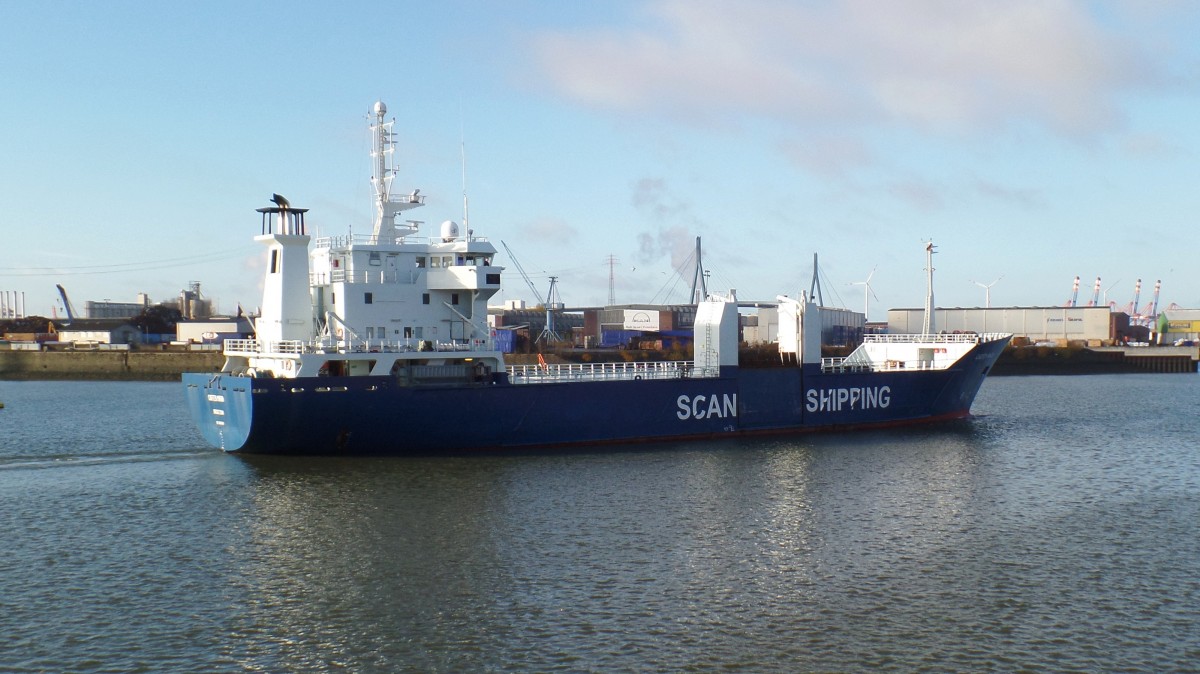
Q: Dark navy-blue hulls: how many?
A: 1